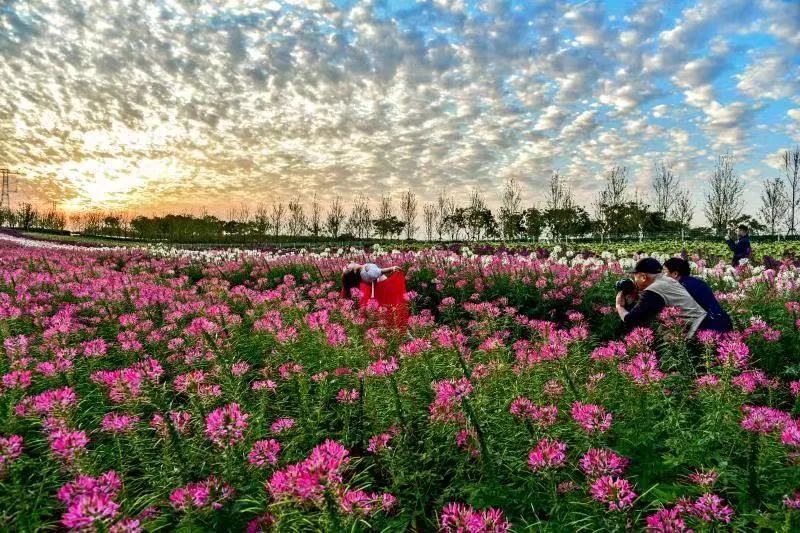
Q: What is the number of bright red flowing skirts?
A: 1